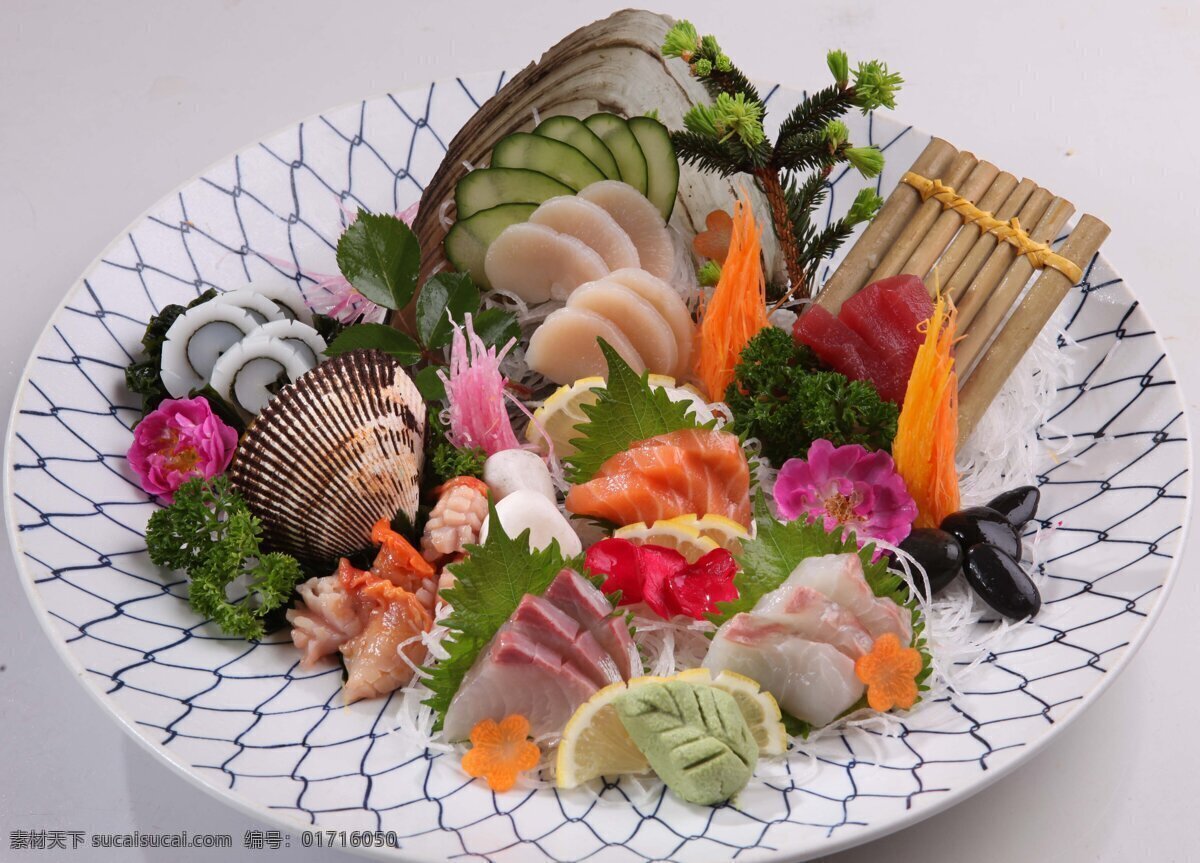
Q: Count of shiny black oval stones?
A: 4